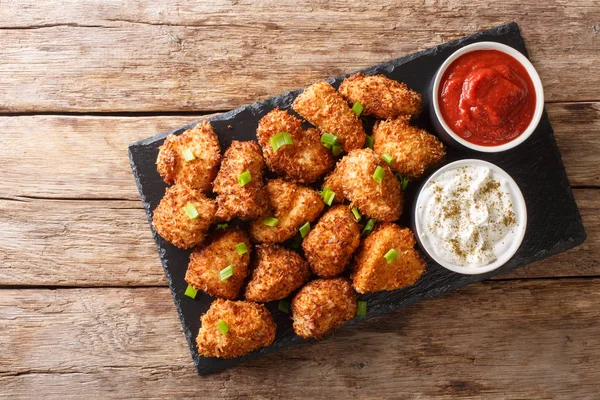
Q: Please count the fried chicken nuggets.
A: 15